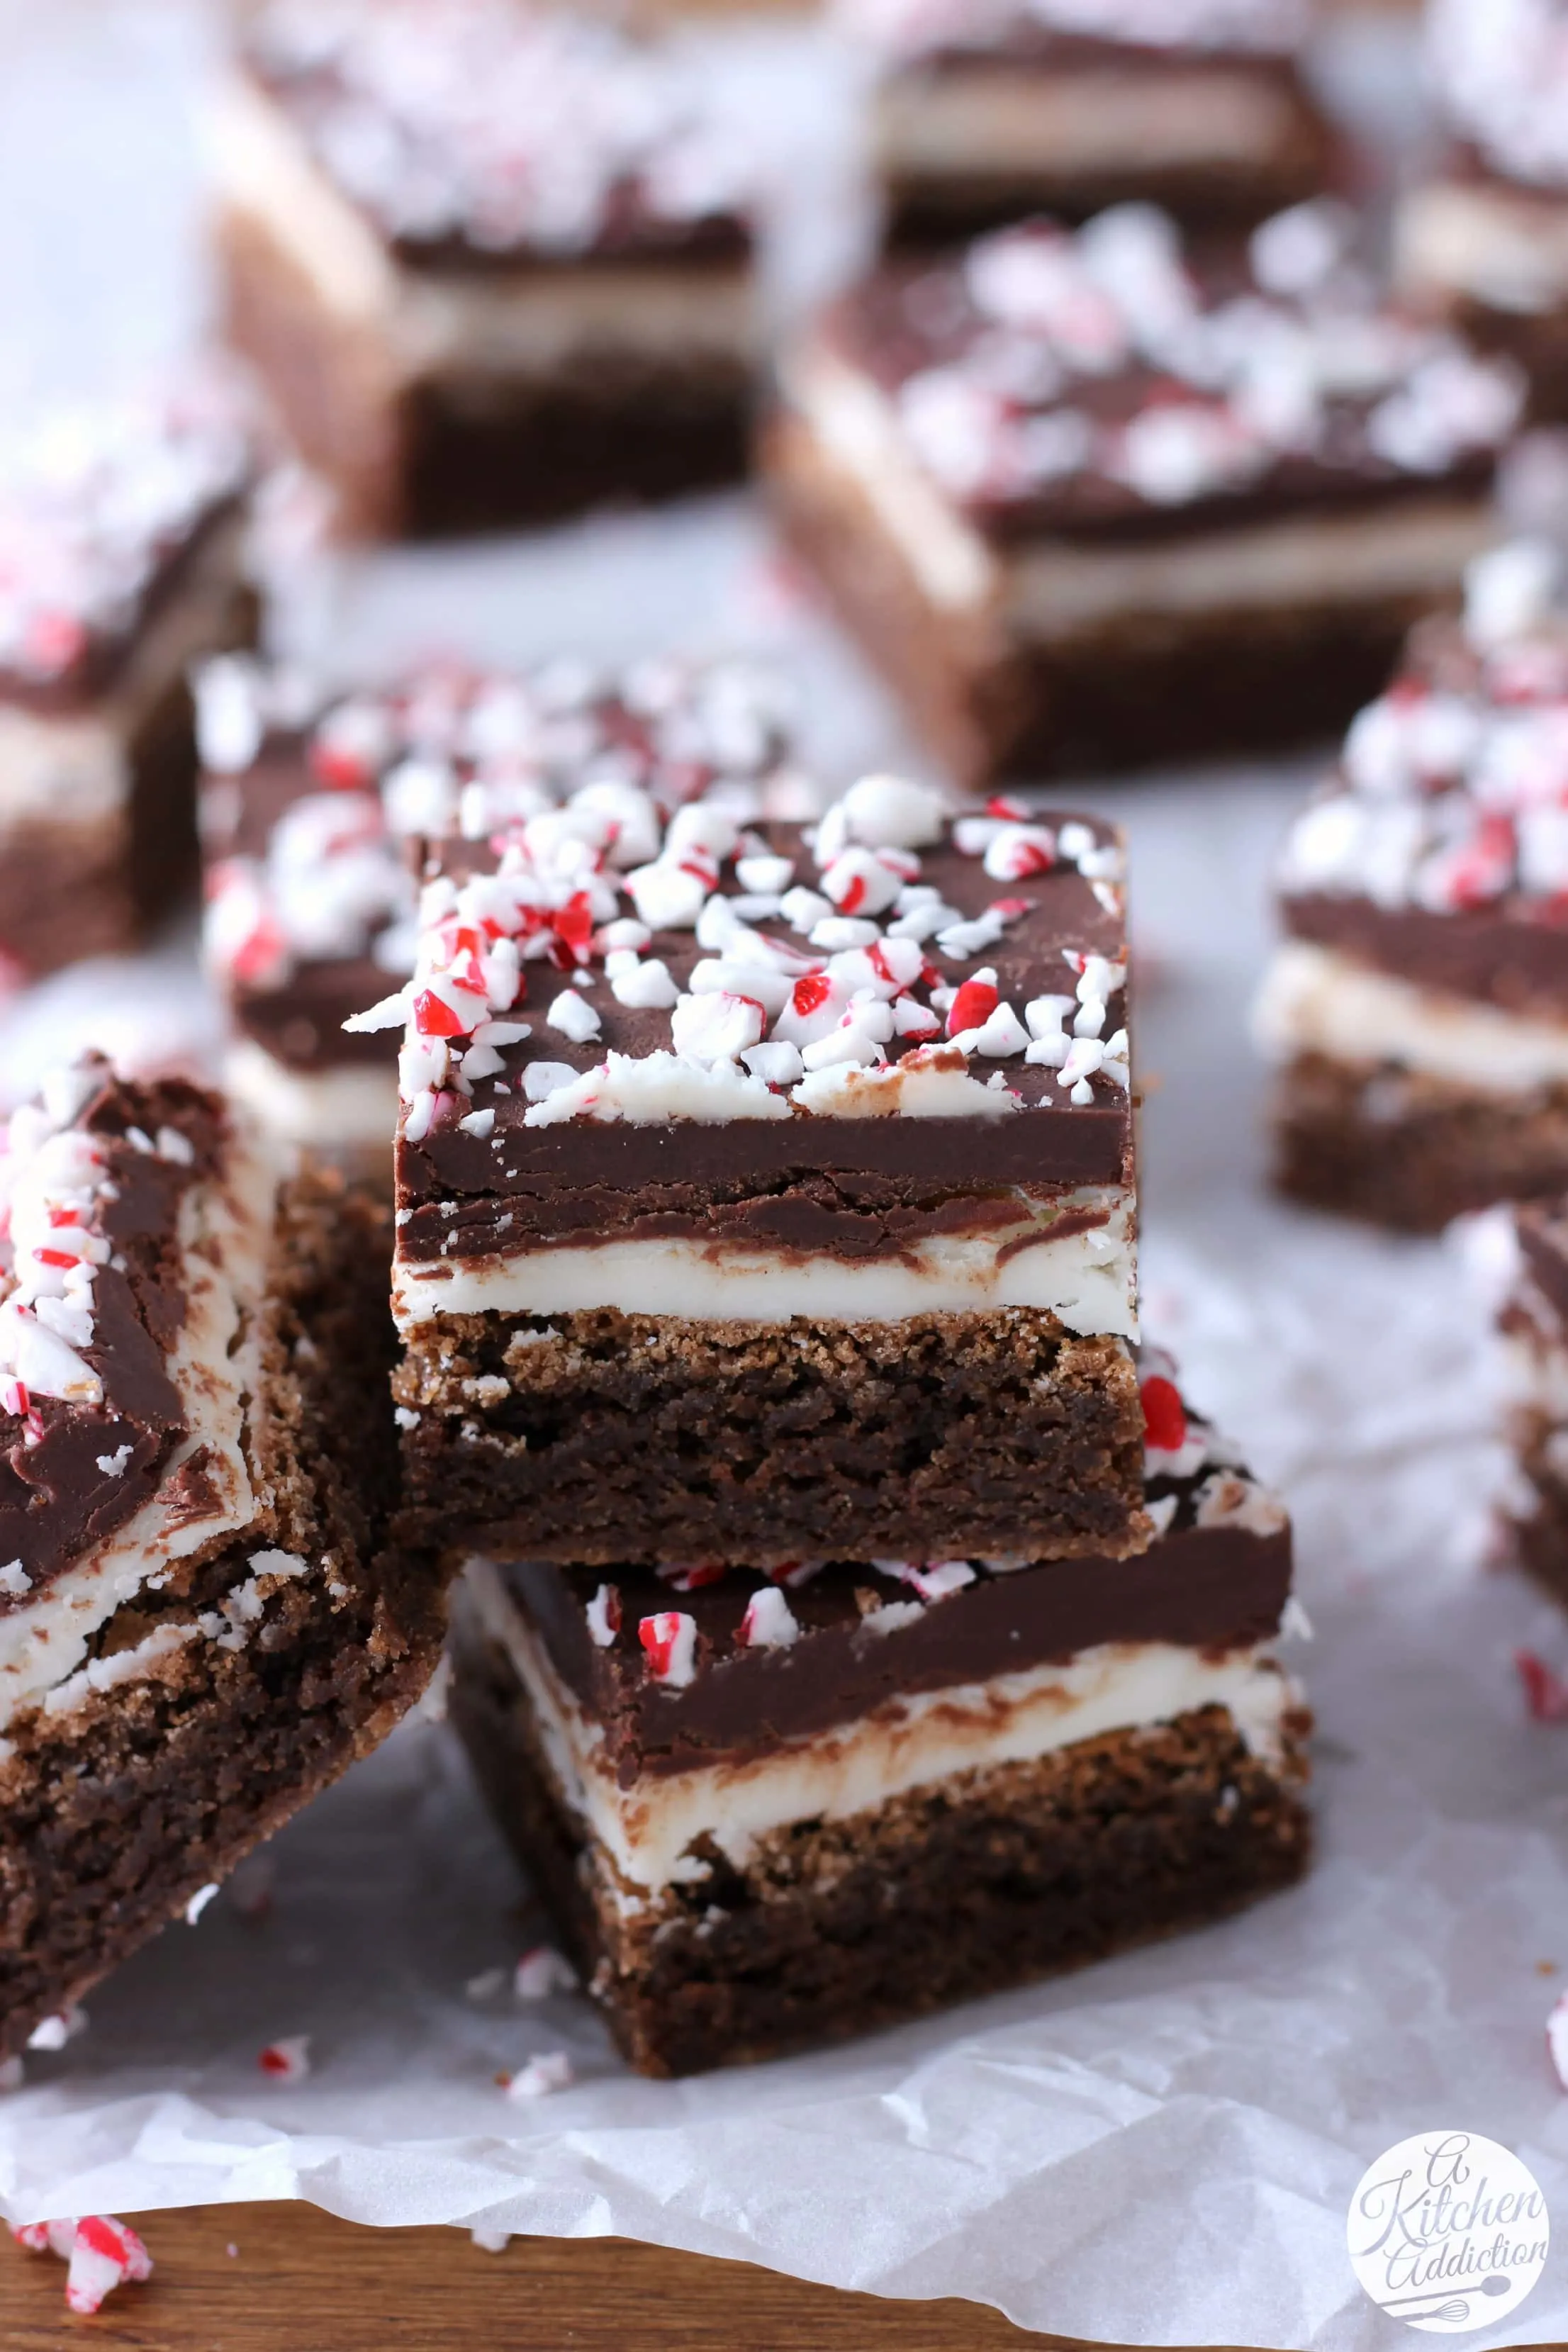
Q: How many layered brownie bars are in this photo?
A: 11